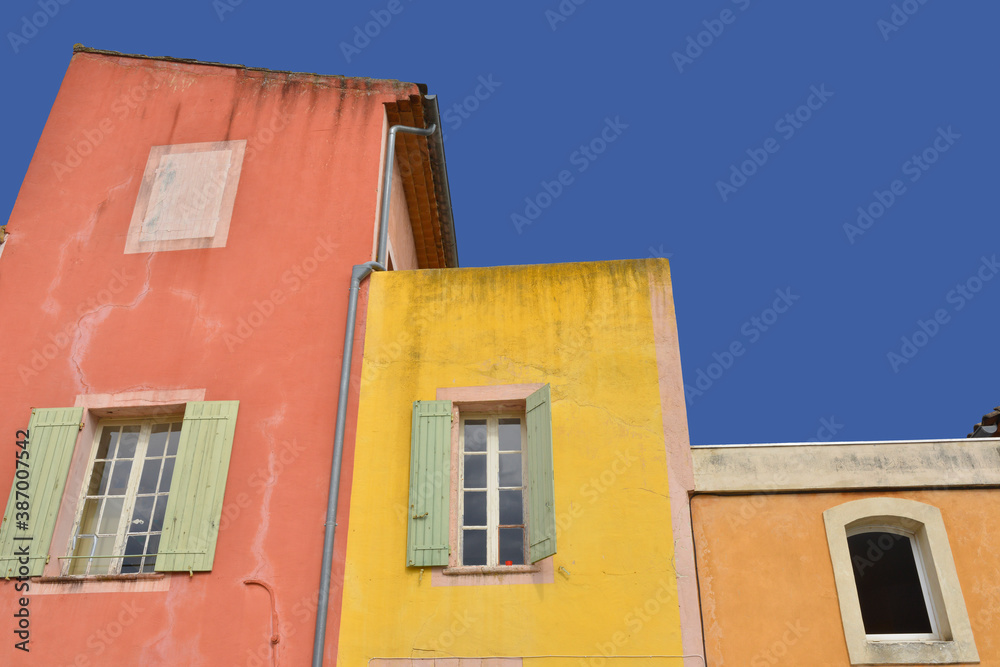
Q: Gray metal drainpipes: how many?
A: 1